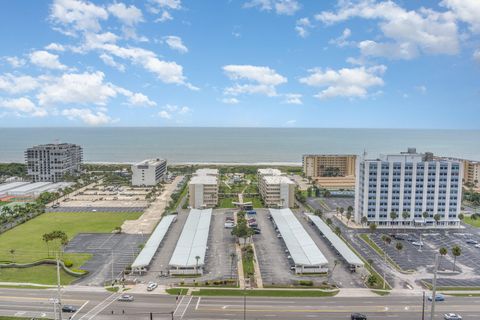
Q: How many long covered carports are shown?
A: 4